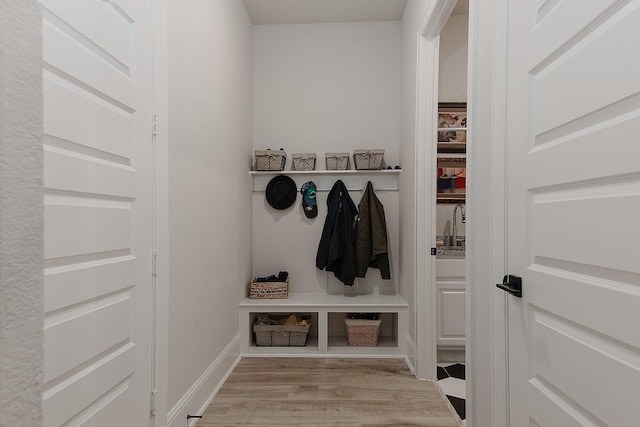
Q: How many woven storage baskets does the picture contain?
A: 7